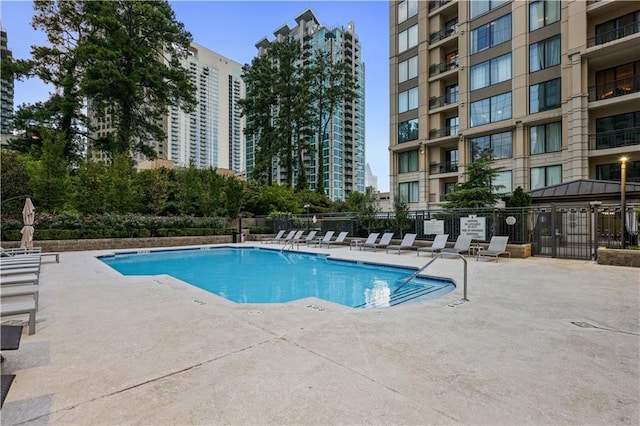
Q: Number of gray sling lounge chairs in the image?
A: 12